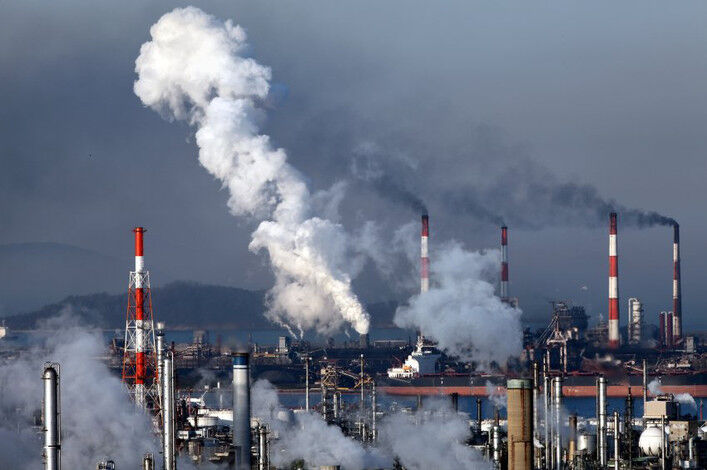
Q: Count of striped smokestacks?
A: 5